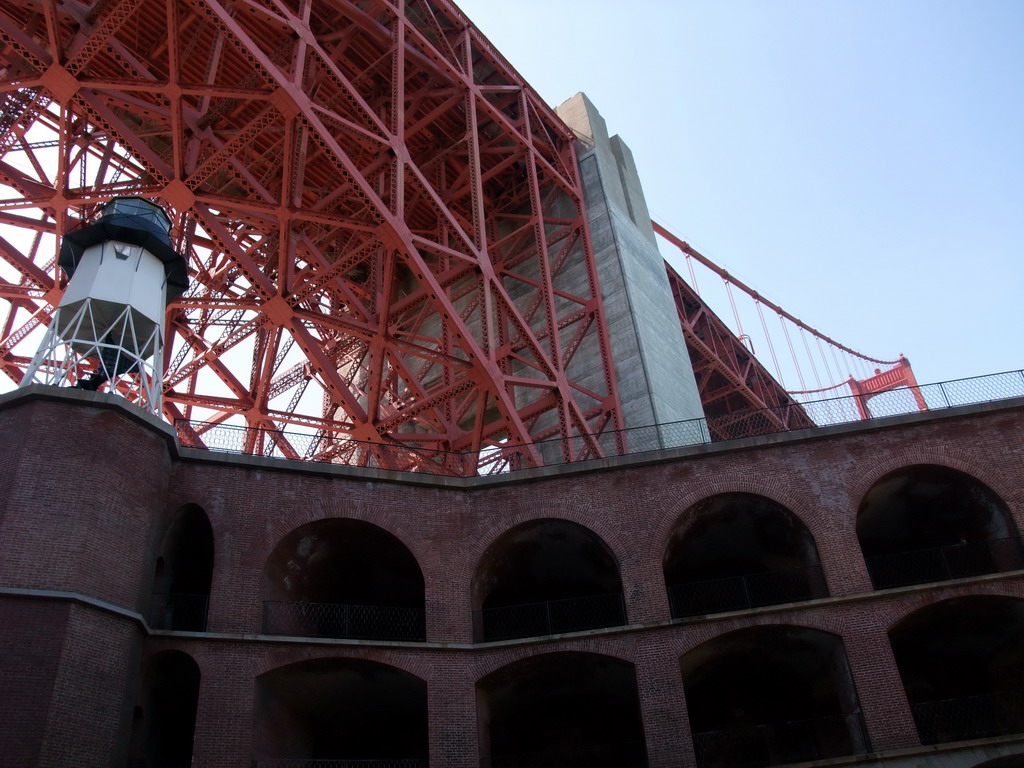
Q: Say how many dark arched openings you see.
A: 10